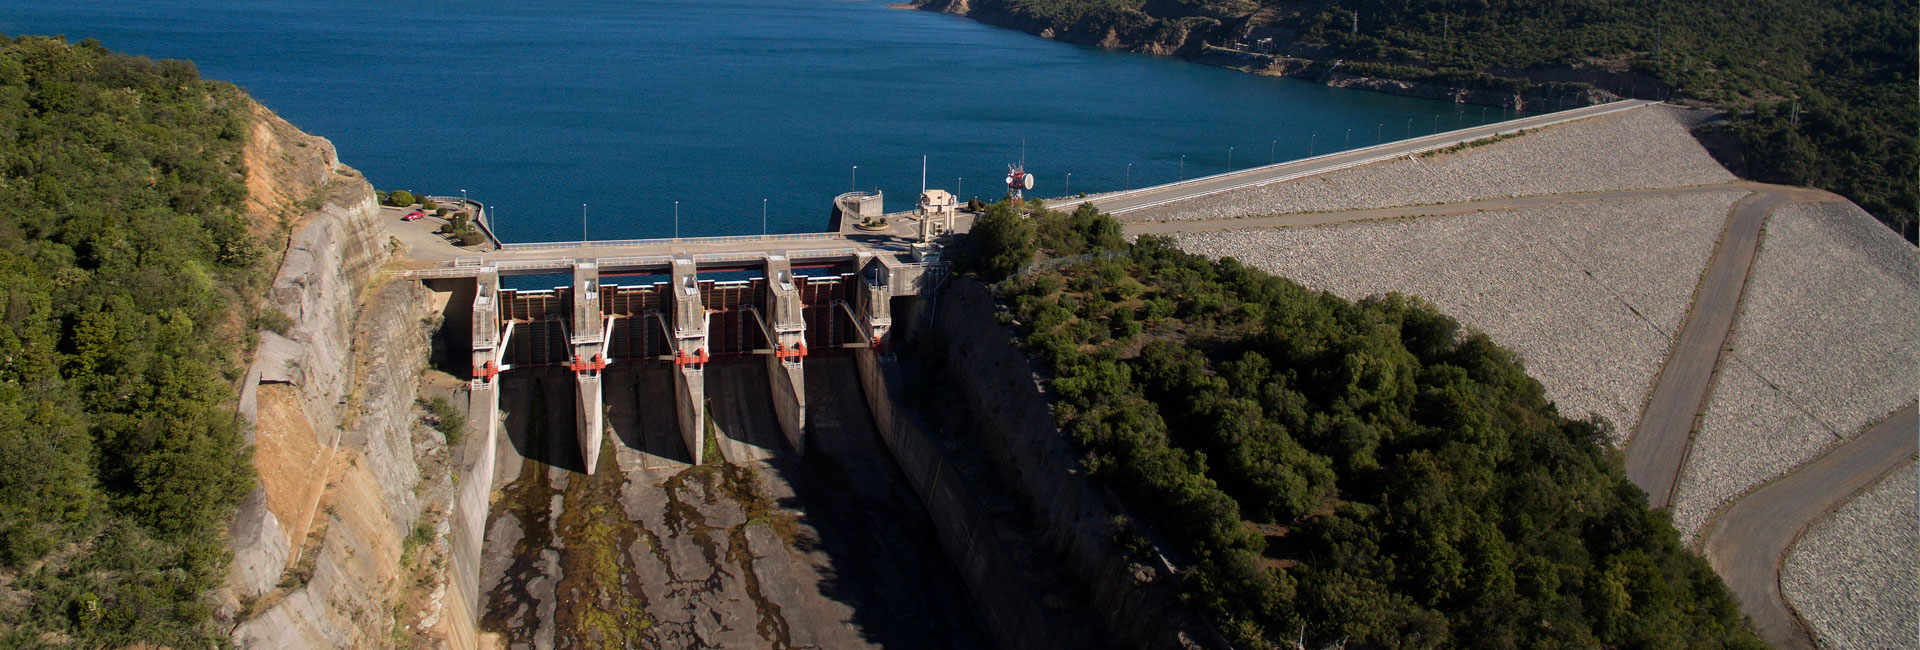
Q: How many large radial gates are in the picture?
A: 4